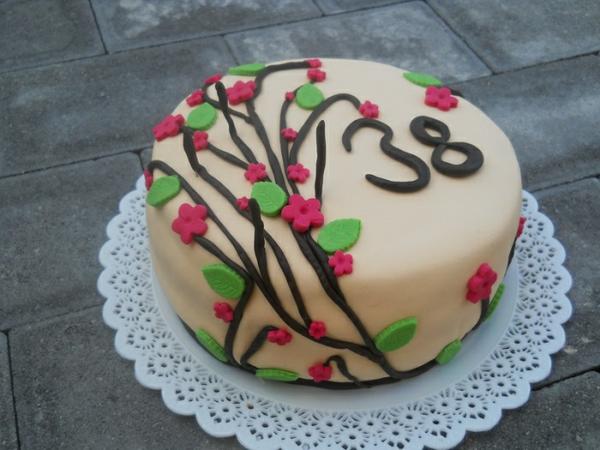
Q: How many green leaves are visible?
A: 13